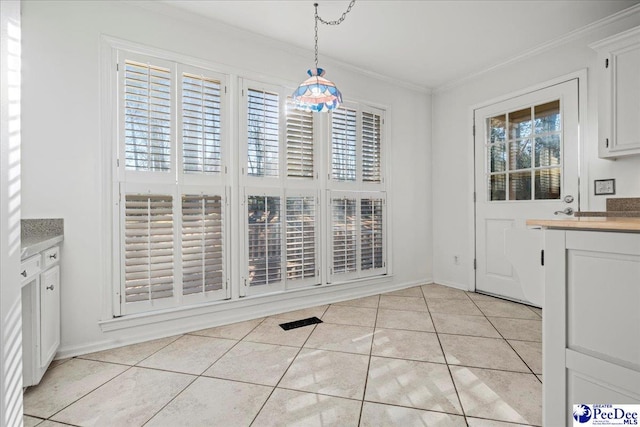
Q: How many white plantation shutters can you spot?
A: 12